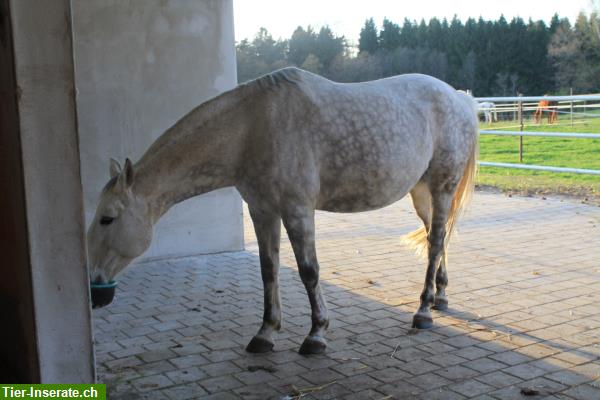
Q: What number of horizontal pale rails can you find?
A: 3